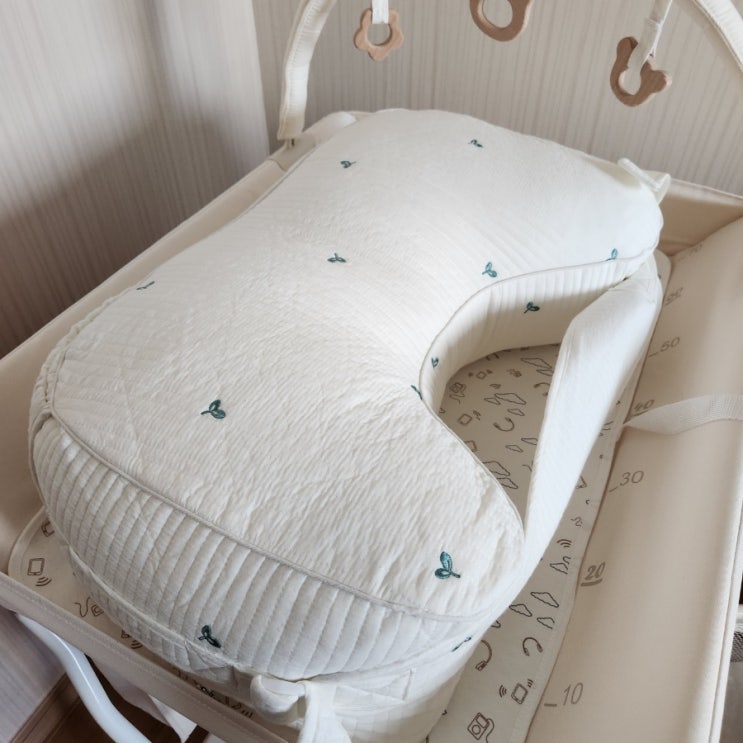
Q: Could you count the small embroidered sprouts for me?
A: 13